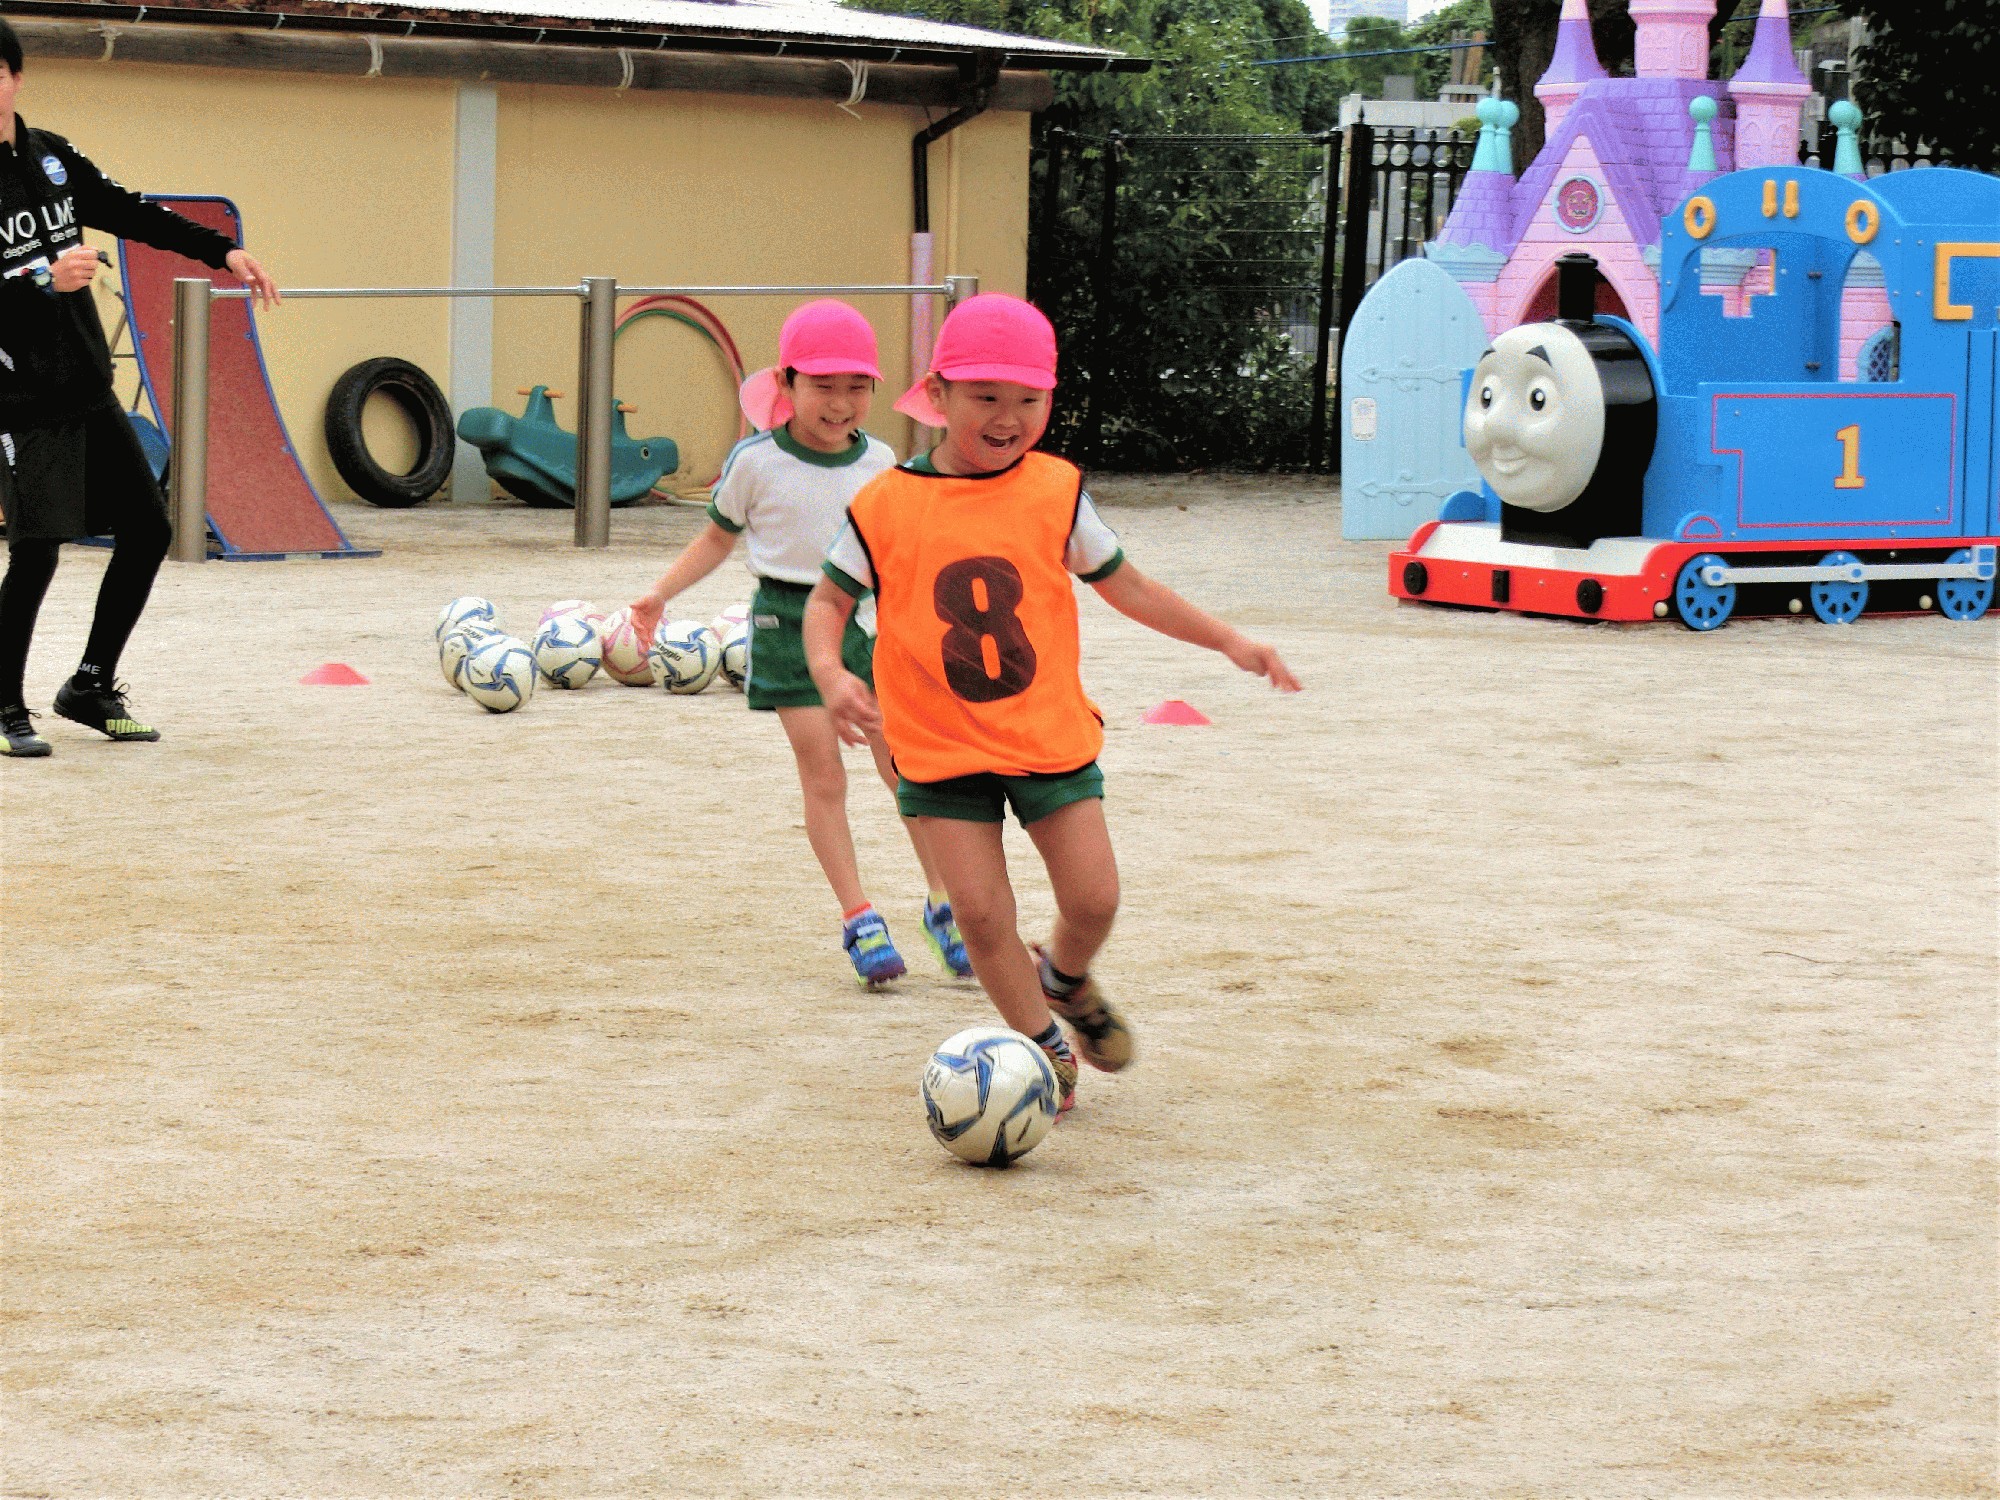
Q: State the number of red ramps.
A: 1